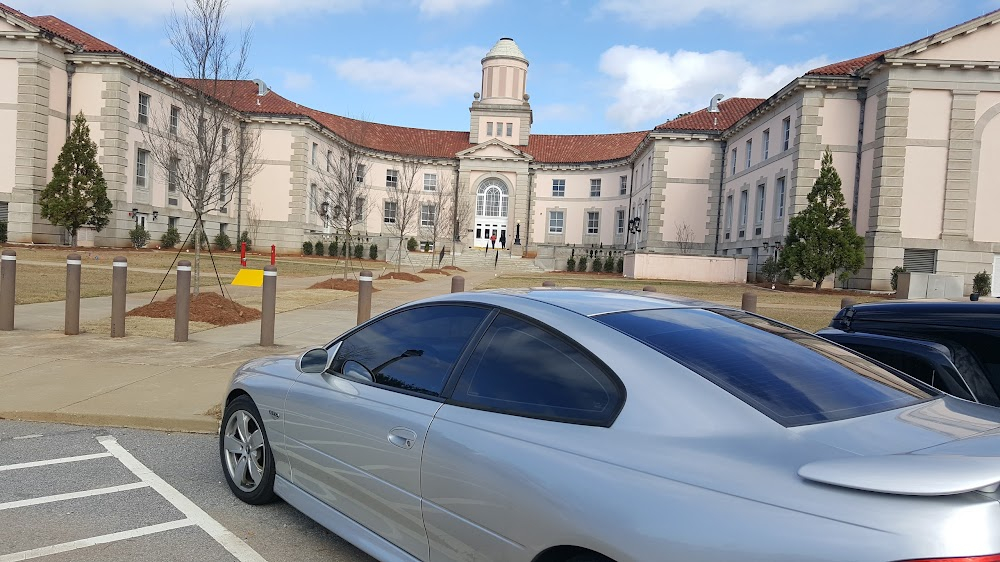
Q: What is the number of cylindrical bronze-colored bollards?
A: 11